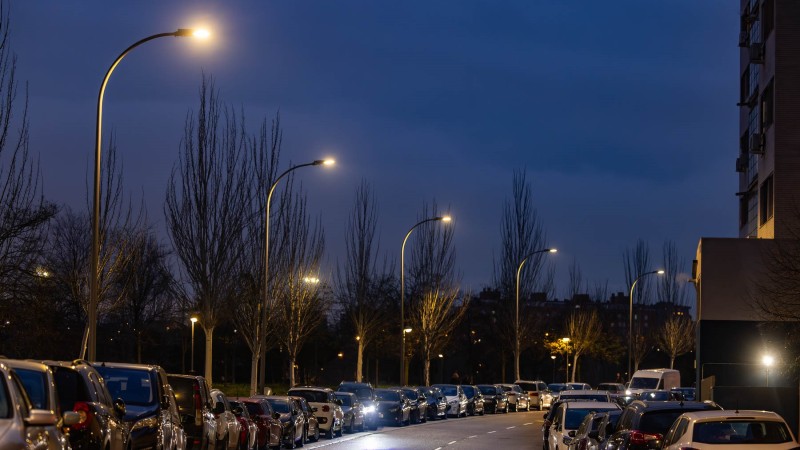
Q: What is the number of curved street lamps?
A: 5